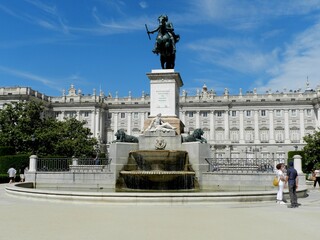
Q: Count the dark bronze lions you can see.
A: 2